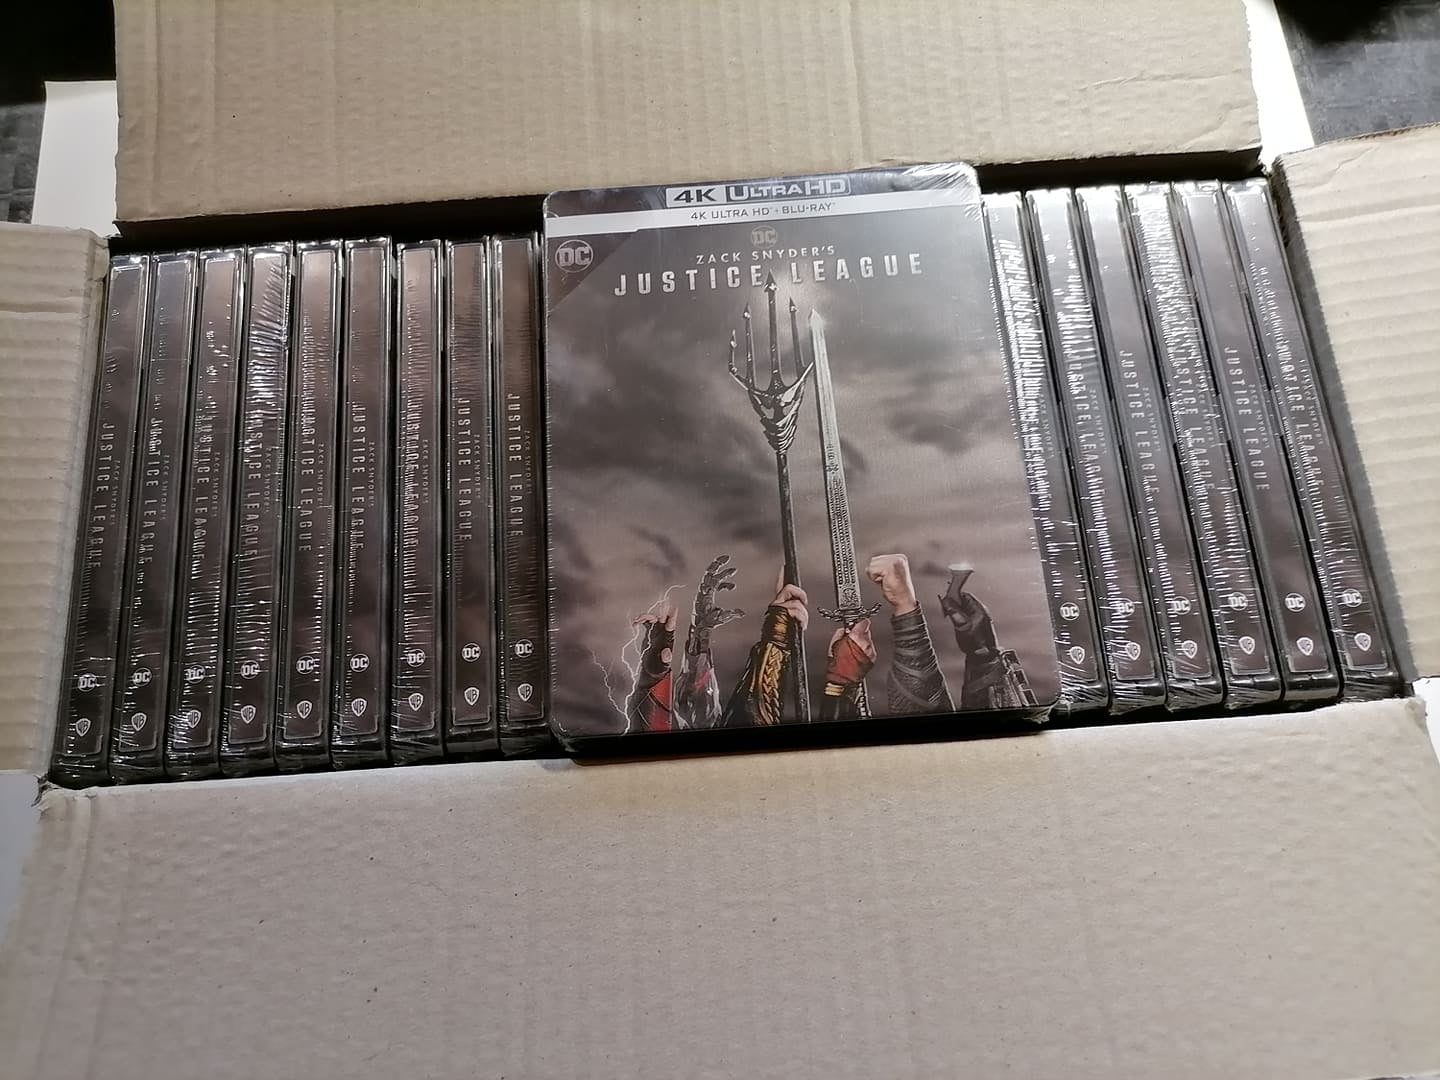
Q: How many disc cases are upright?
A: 15